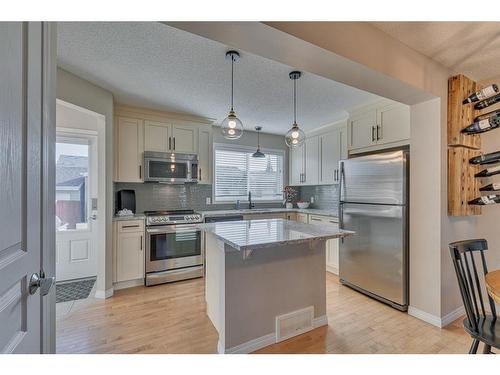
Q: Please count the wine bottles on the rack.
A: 8